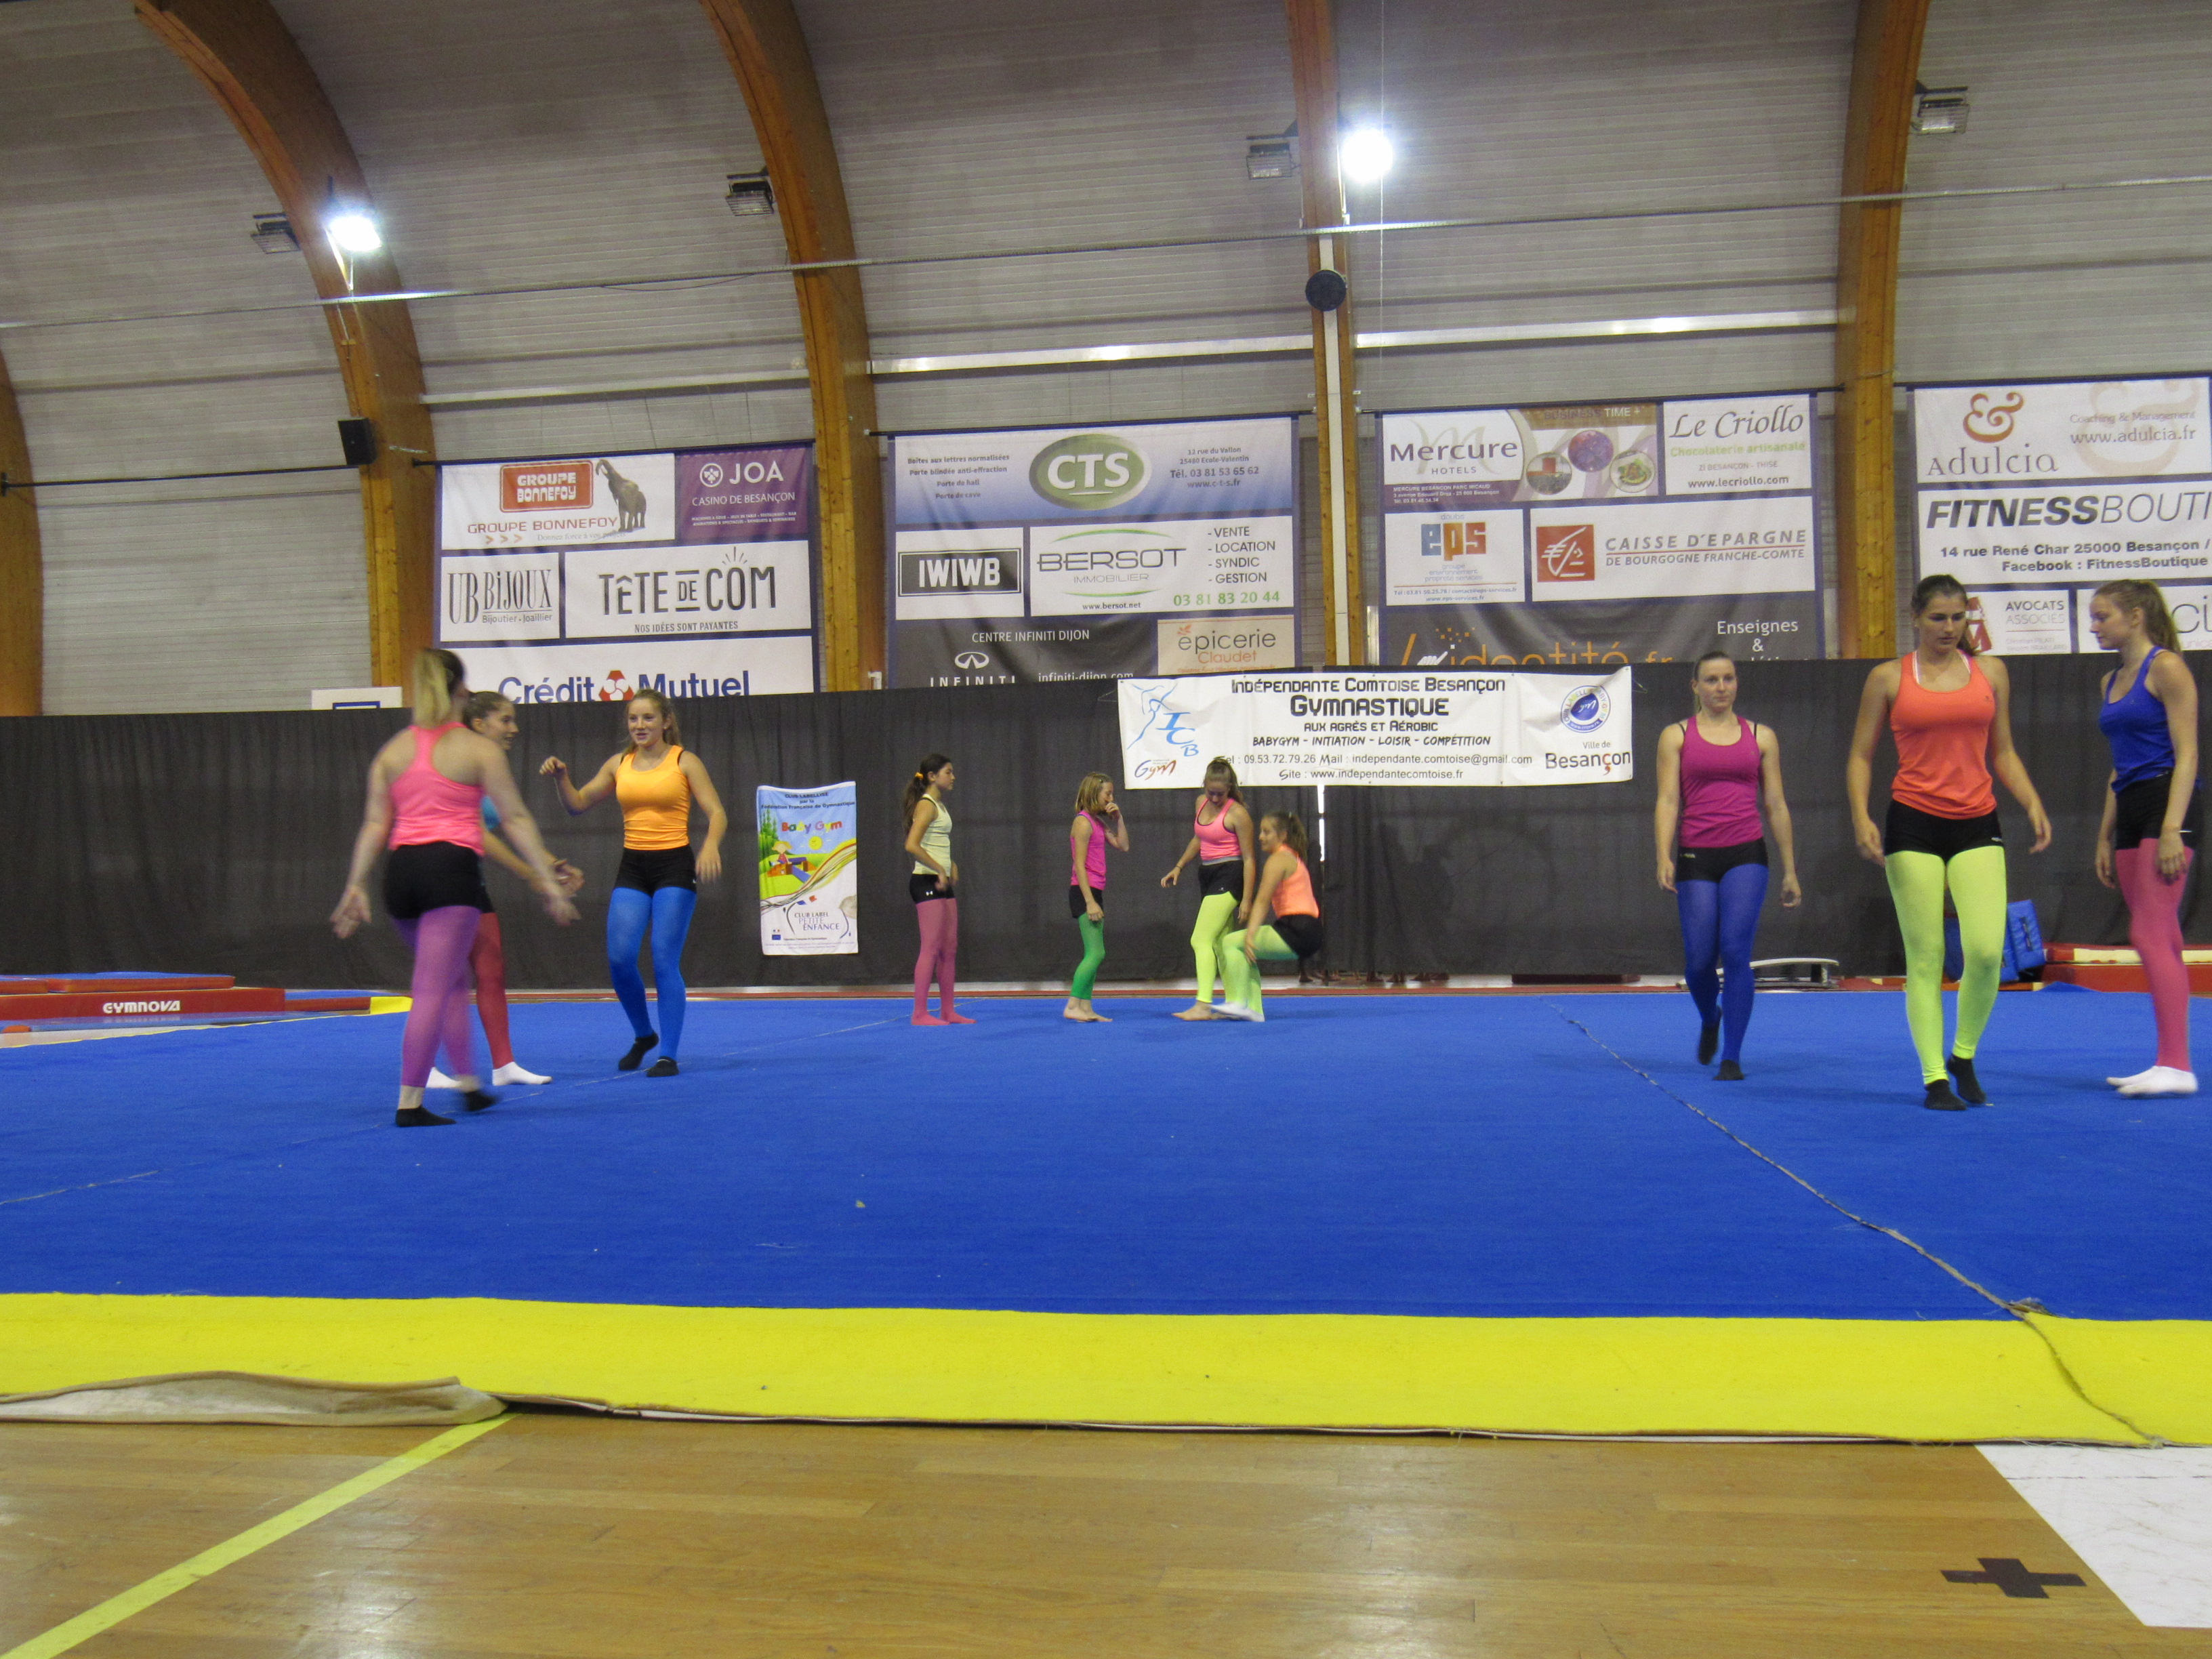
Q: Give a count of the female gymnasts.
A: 10